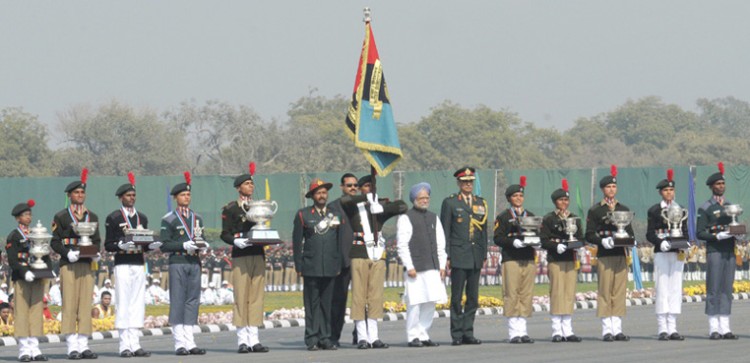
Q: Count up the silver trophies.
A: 10